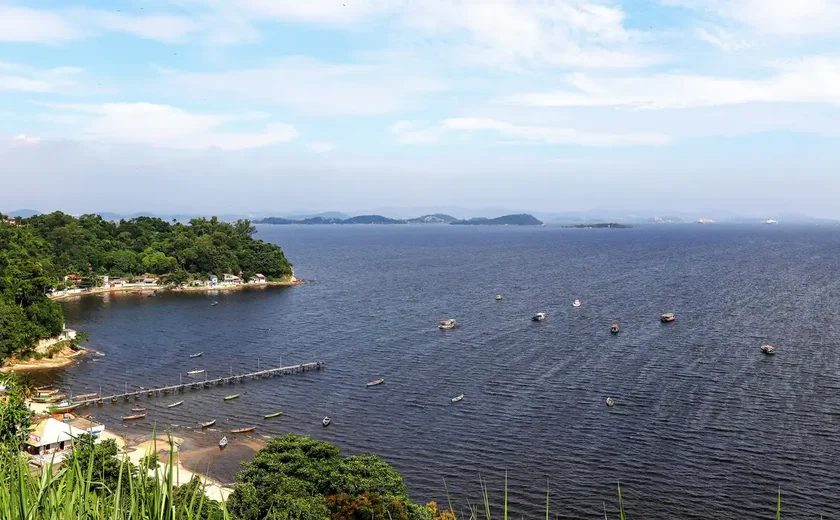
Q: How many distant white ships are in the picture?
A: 2